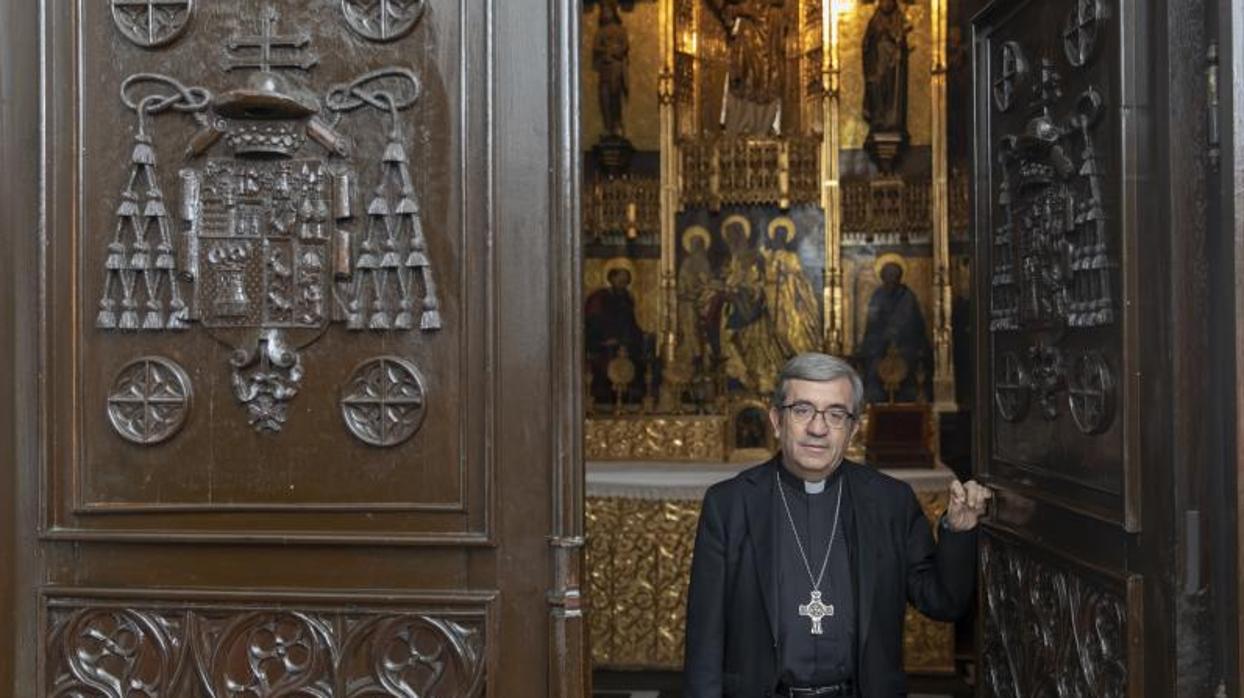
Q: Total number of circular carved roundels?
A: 8